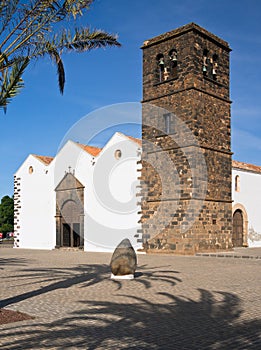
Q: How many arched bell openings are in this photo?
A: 4